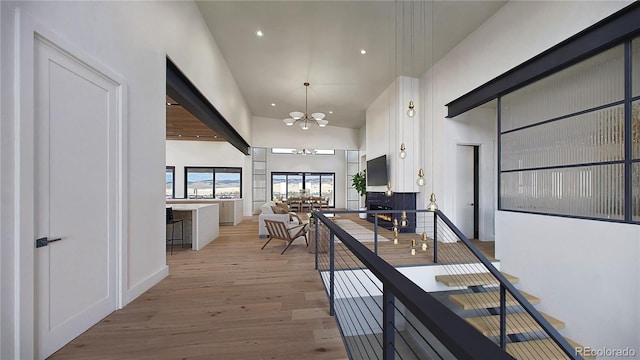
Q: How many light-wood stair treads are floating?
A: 4